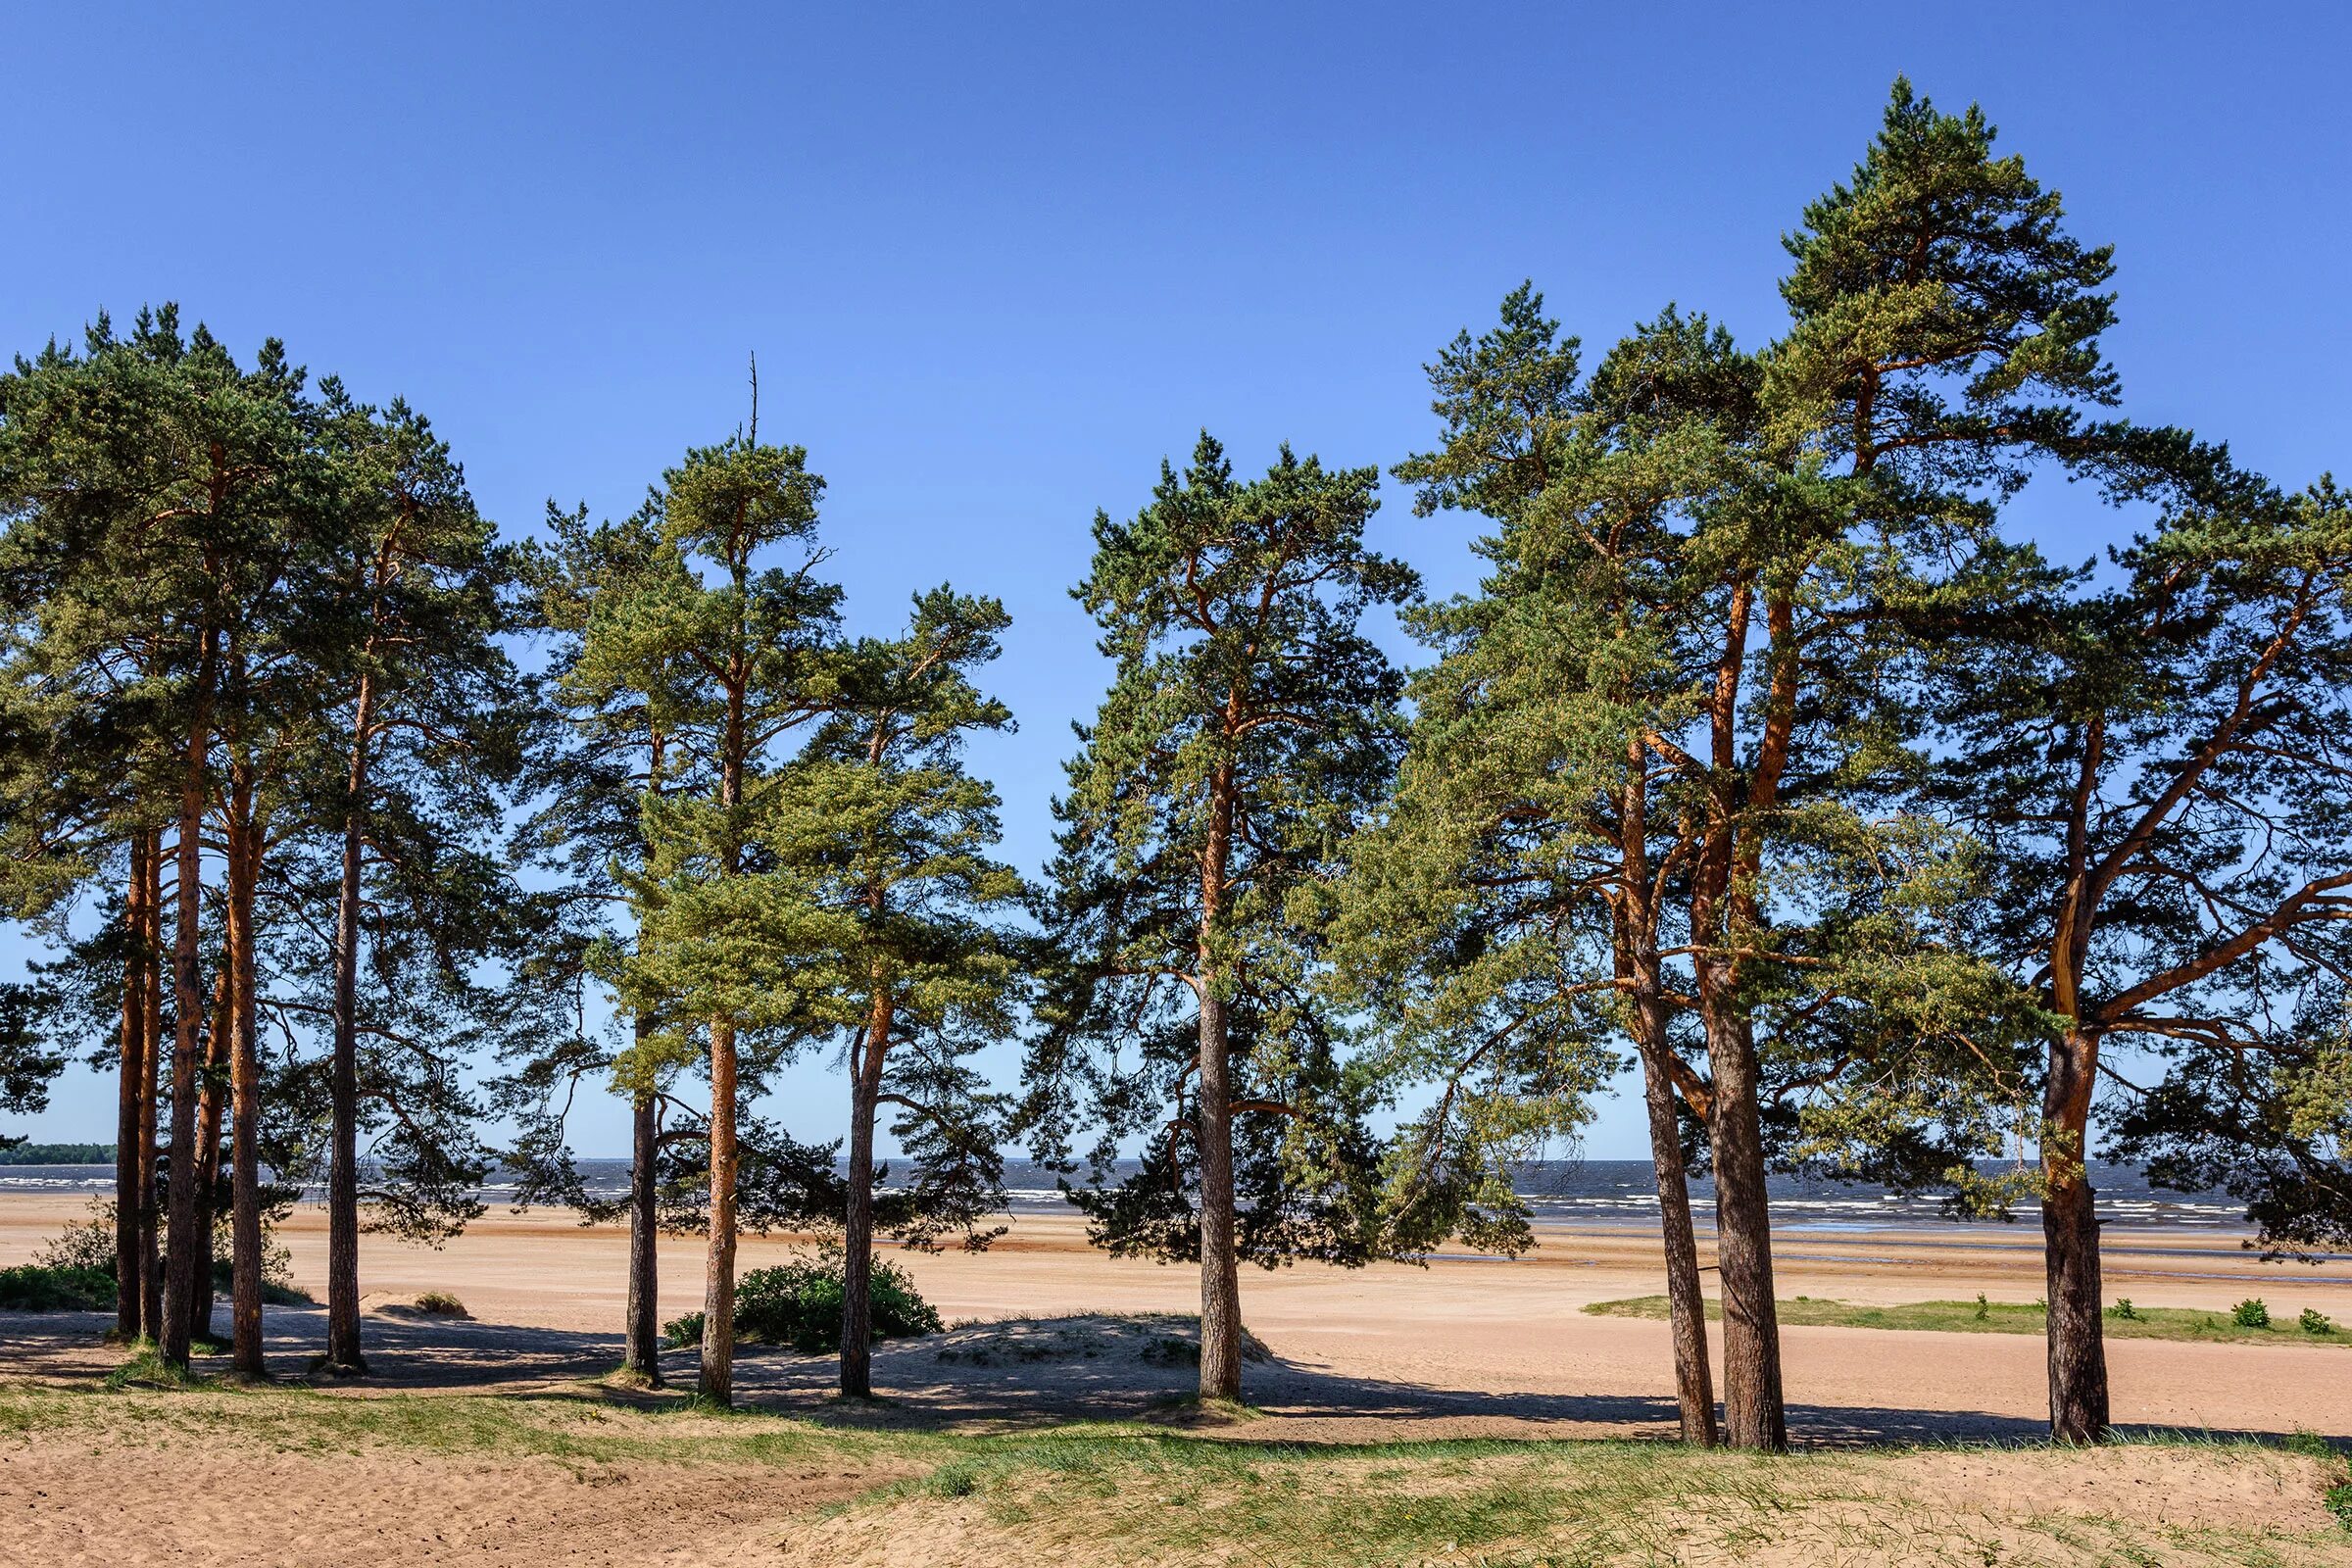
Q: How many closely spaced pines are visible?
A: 13